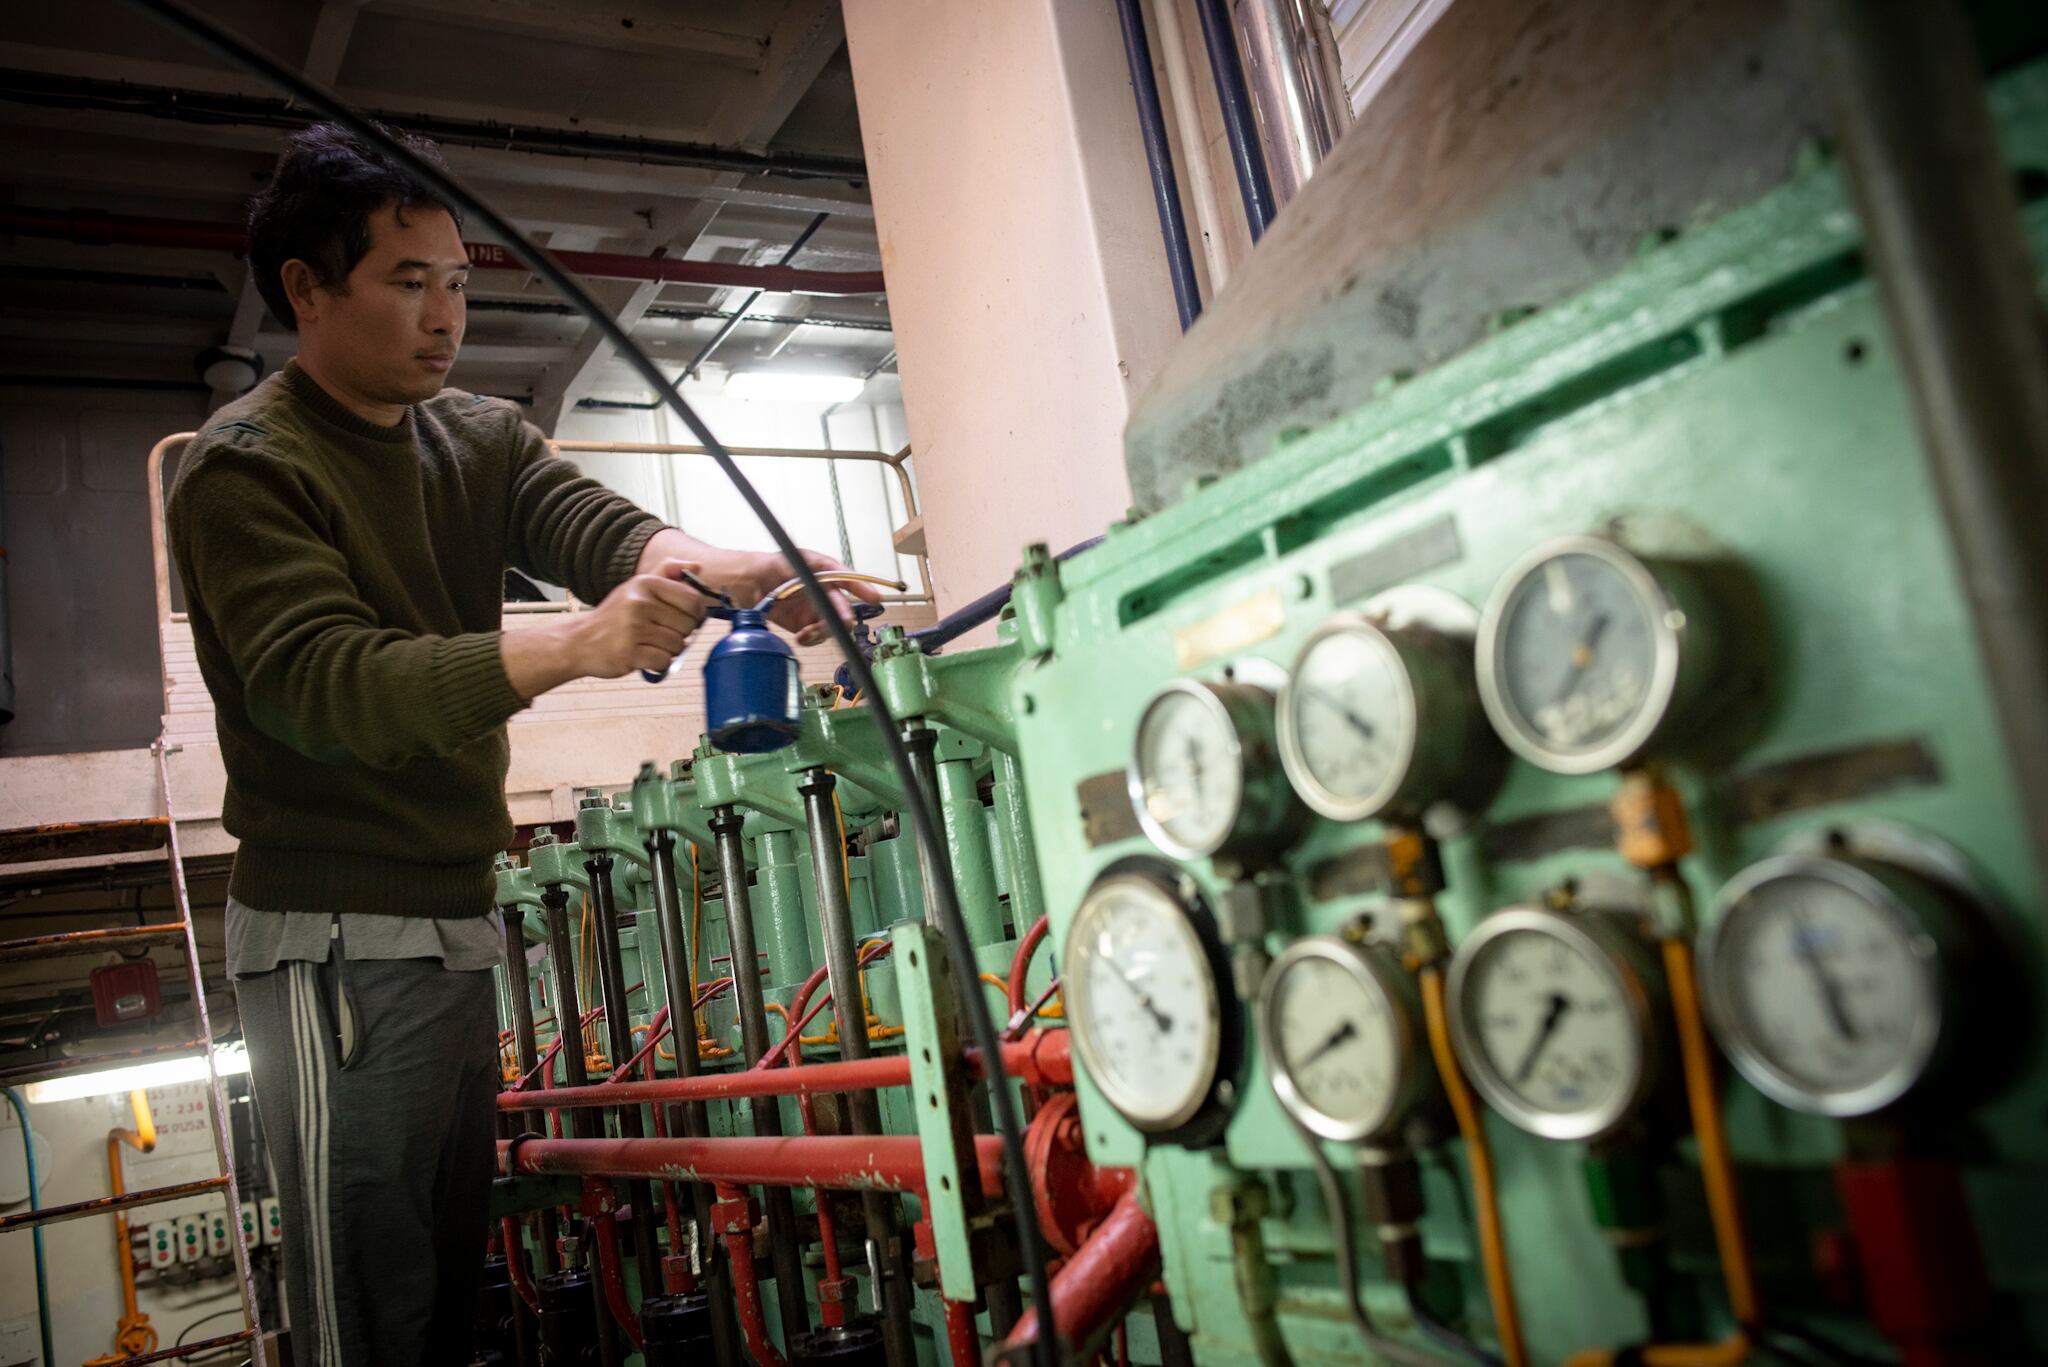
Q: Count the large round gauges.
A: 7